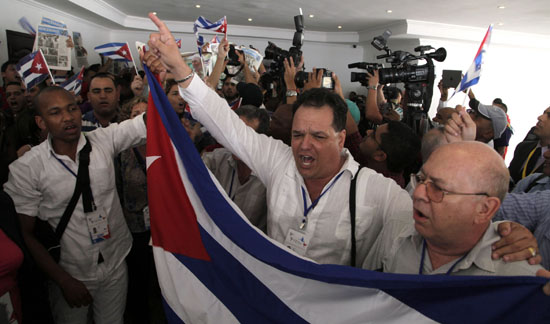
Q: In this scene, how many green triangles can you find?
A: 0